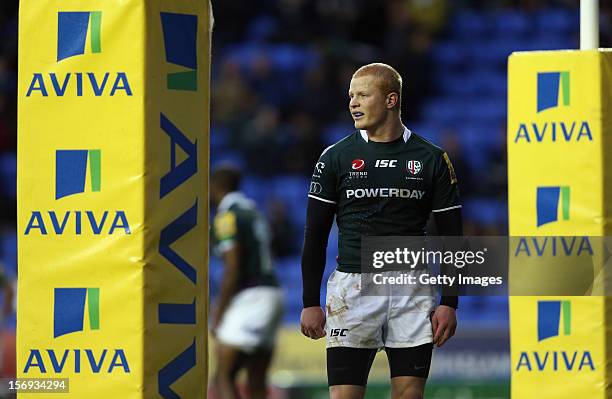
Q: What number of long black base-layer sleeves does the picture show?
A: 2